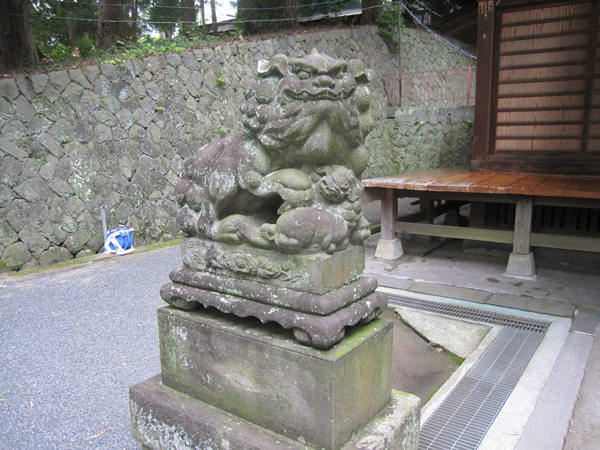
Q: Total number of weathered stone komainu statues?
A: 1